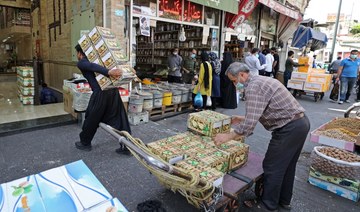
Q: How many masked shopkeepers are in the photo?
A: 2